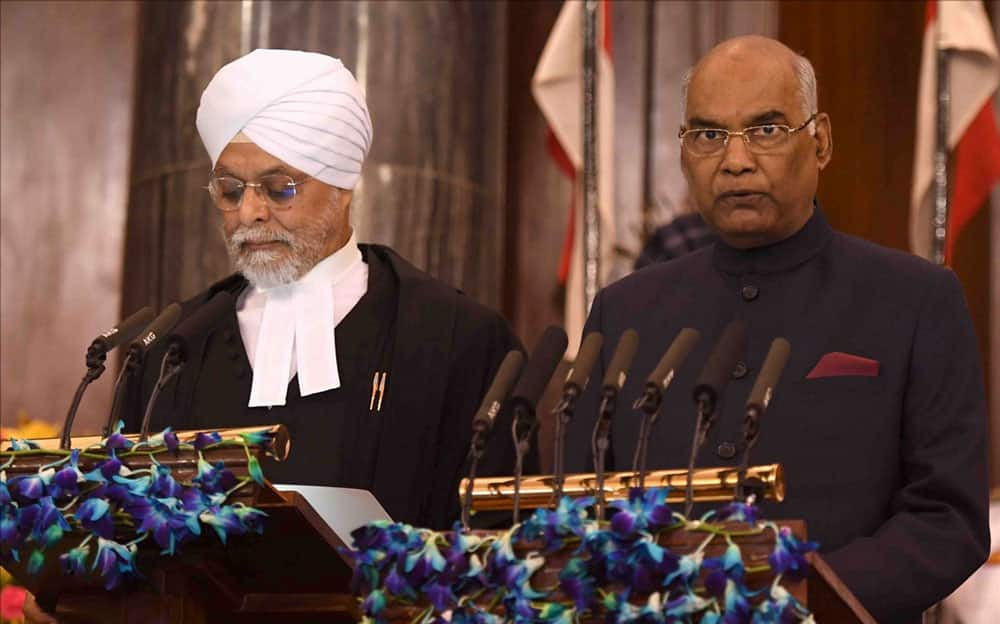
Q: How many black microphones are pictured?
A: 10